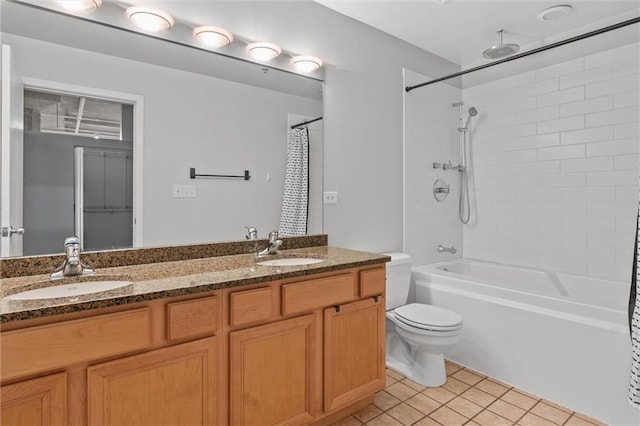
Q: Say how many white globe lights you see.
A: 5